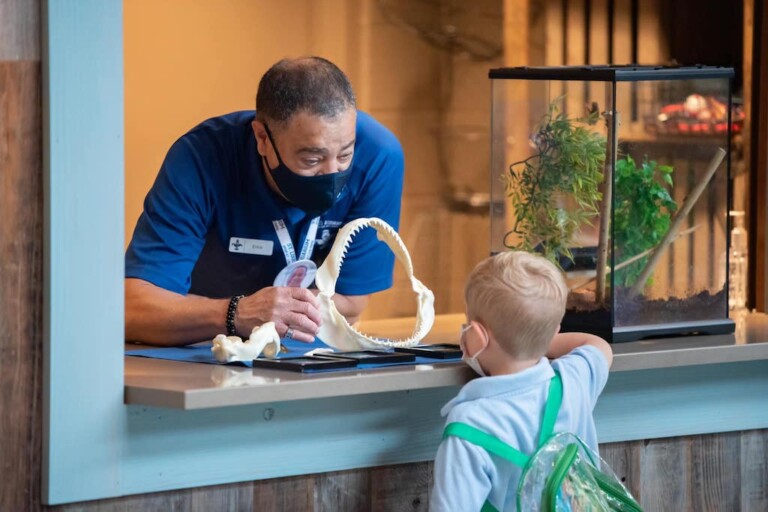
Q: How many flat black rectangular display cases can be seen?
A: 3